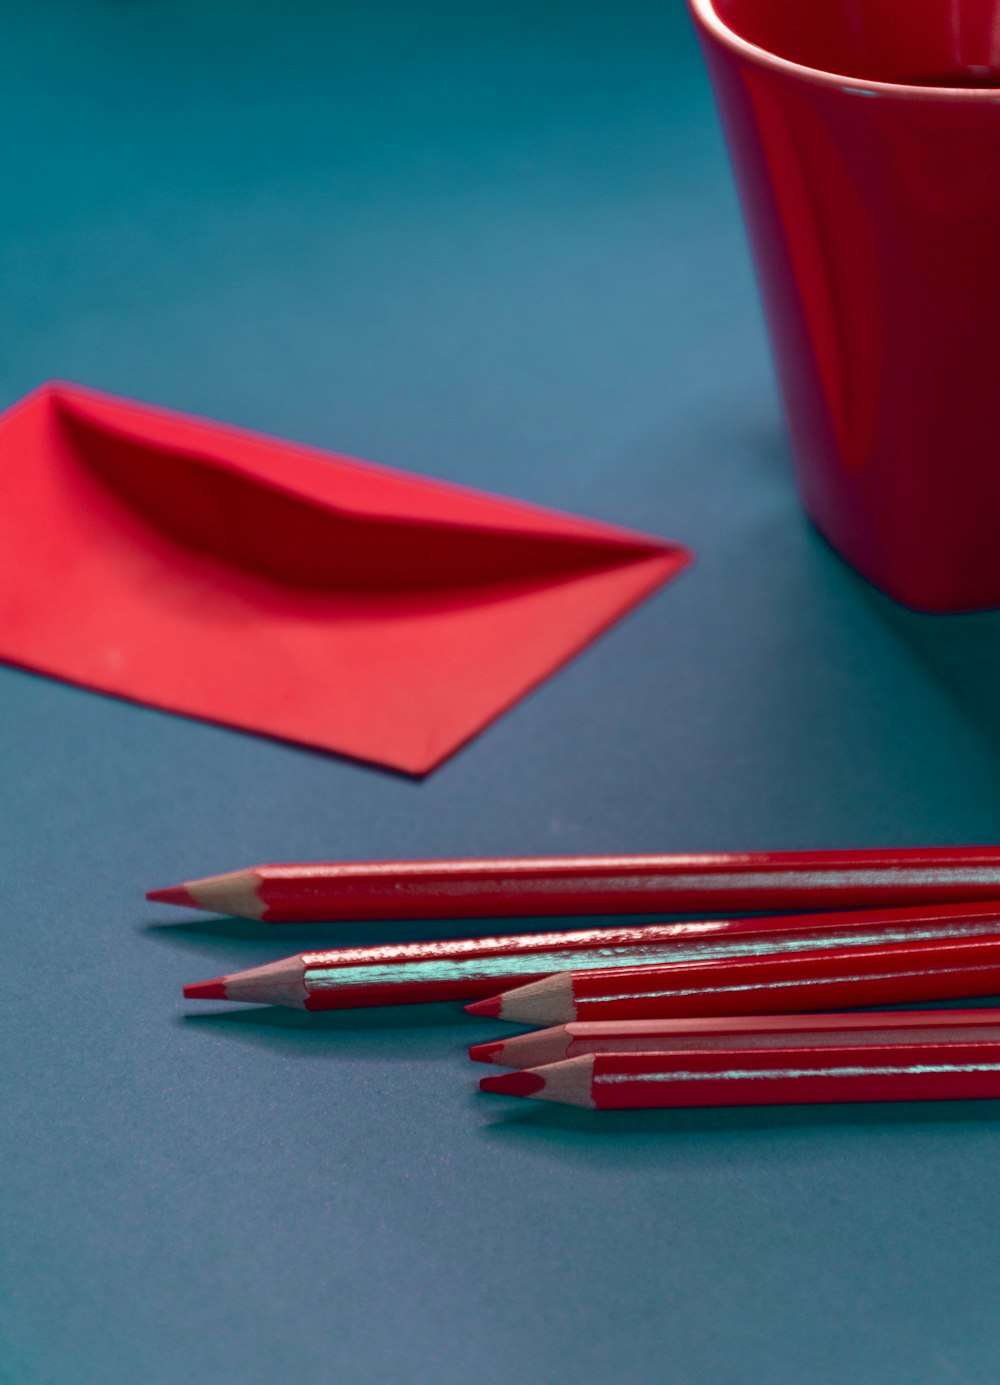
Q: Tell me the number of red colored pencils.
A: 5